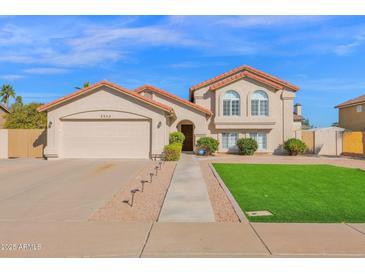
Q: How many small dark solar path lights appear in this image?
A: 5